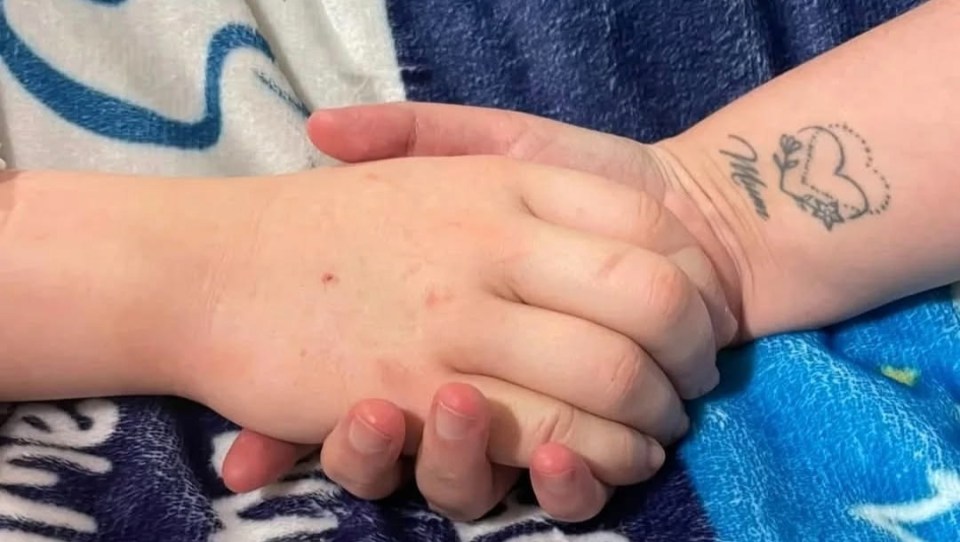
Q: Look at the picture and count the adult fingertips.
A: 5